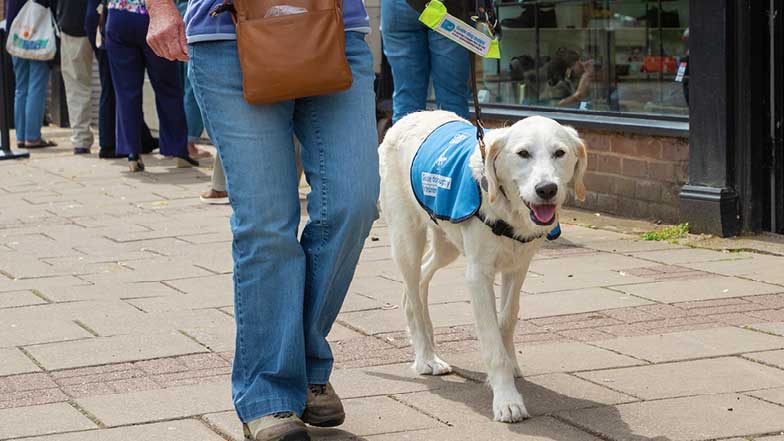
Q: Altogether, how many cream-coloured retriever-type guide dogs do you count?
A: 1